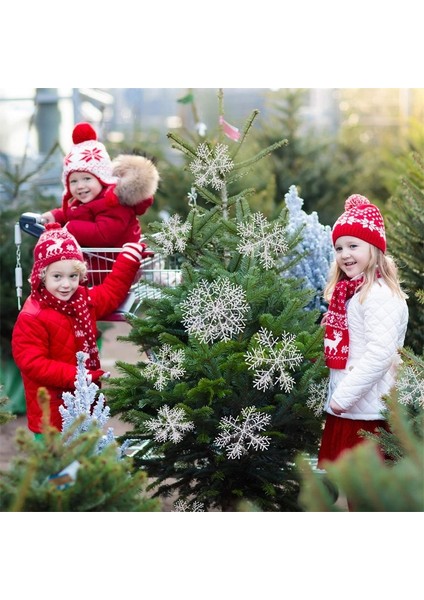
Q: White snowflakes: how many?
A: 11